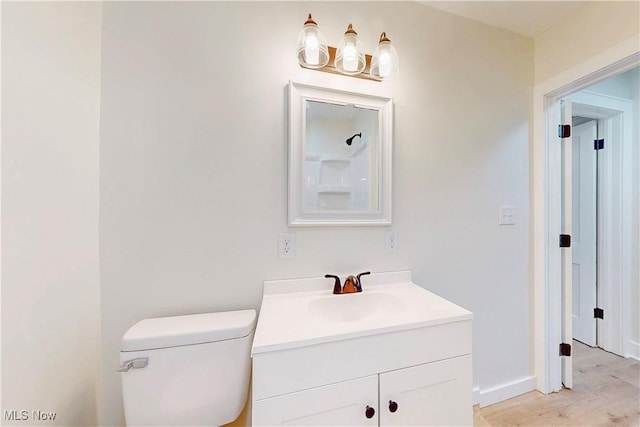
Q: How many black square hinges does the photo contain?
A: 5